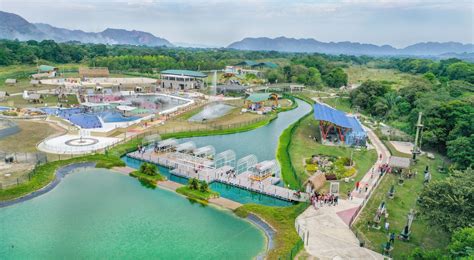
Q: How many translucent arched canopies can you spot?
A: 7